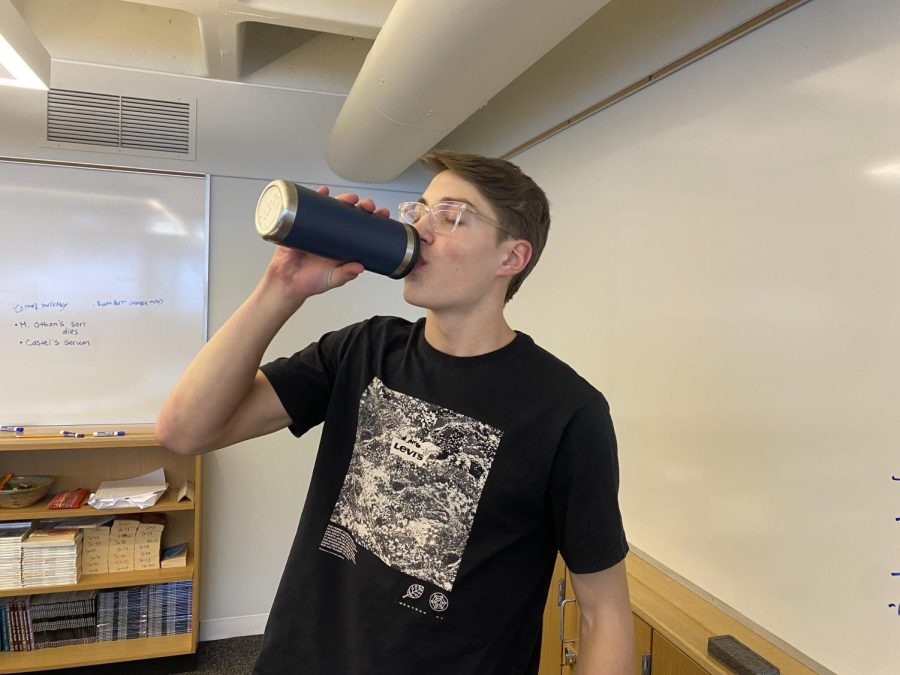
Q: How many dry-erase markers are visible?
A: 3